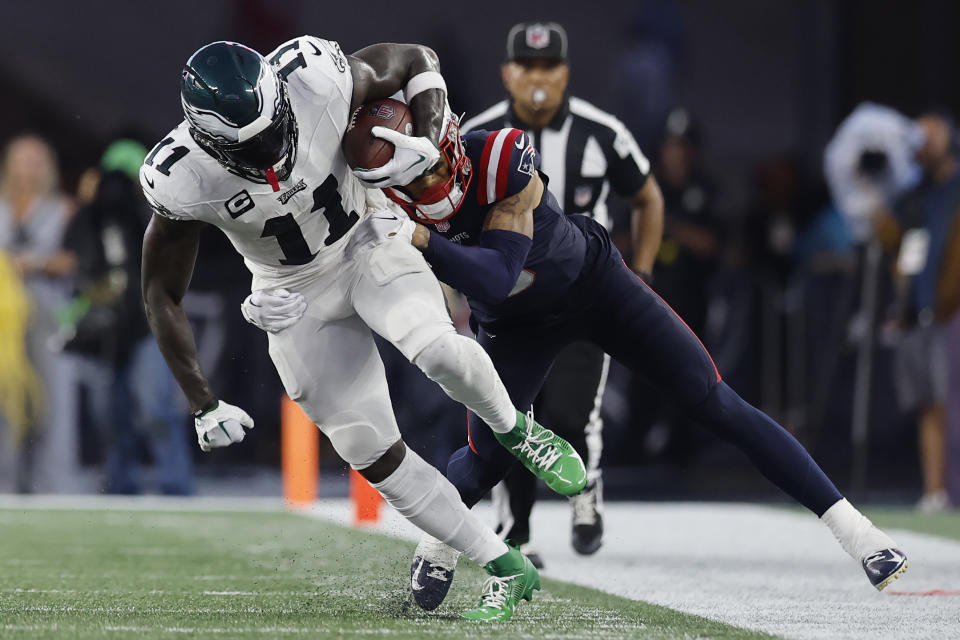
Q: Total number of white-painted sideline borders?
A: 1